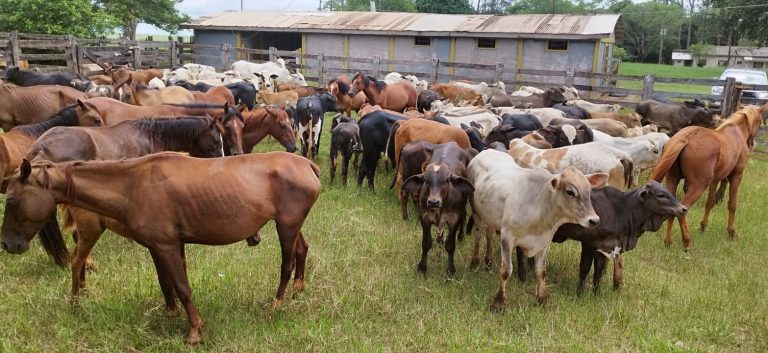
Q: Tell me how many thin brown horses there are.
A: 2